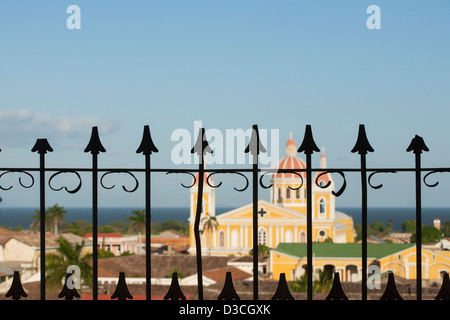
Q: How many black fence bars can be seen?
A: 8